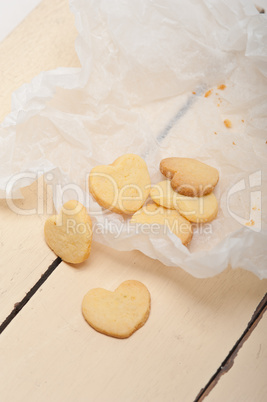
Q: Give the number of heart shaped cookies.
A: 6